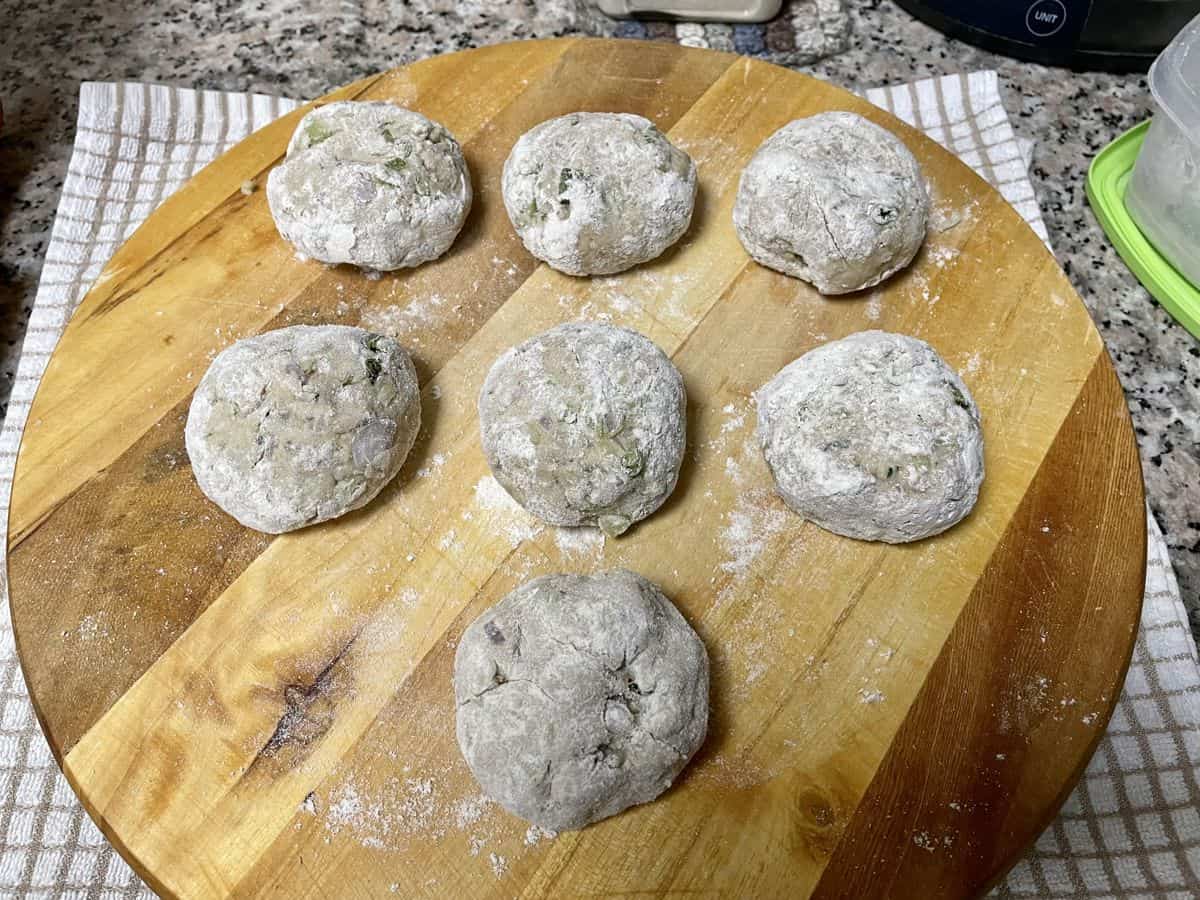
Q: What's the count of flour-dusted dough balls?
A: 7